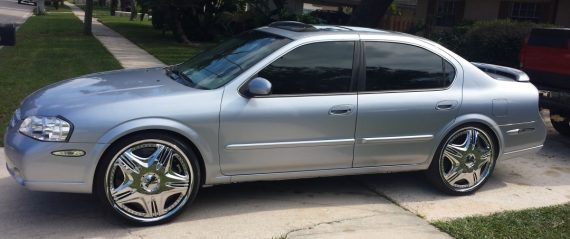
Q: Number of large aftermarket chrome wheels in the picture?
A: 2